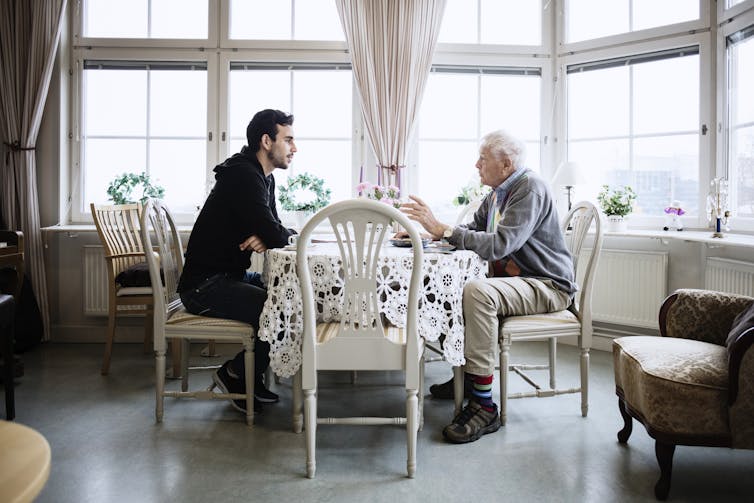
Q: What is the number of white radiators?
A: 3